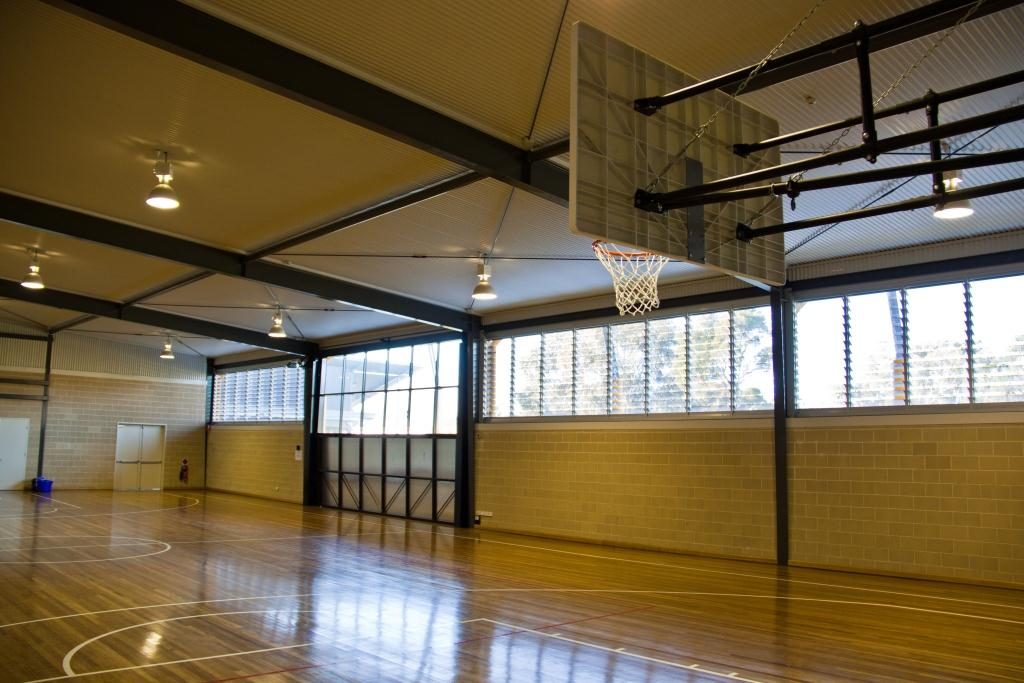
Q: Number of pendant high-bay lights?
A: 6